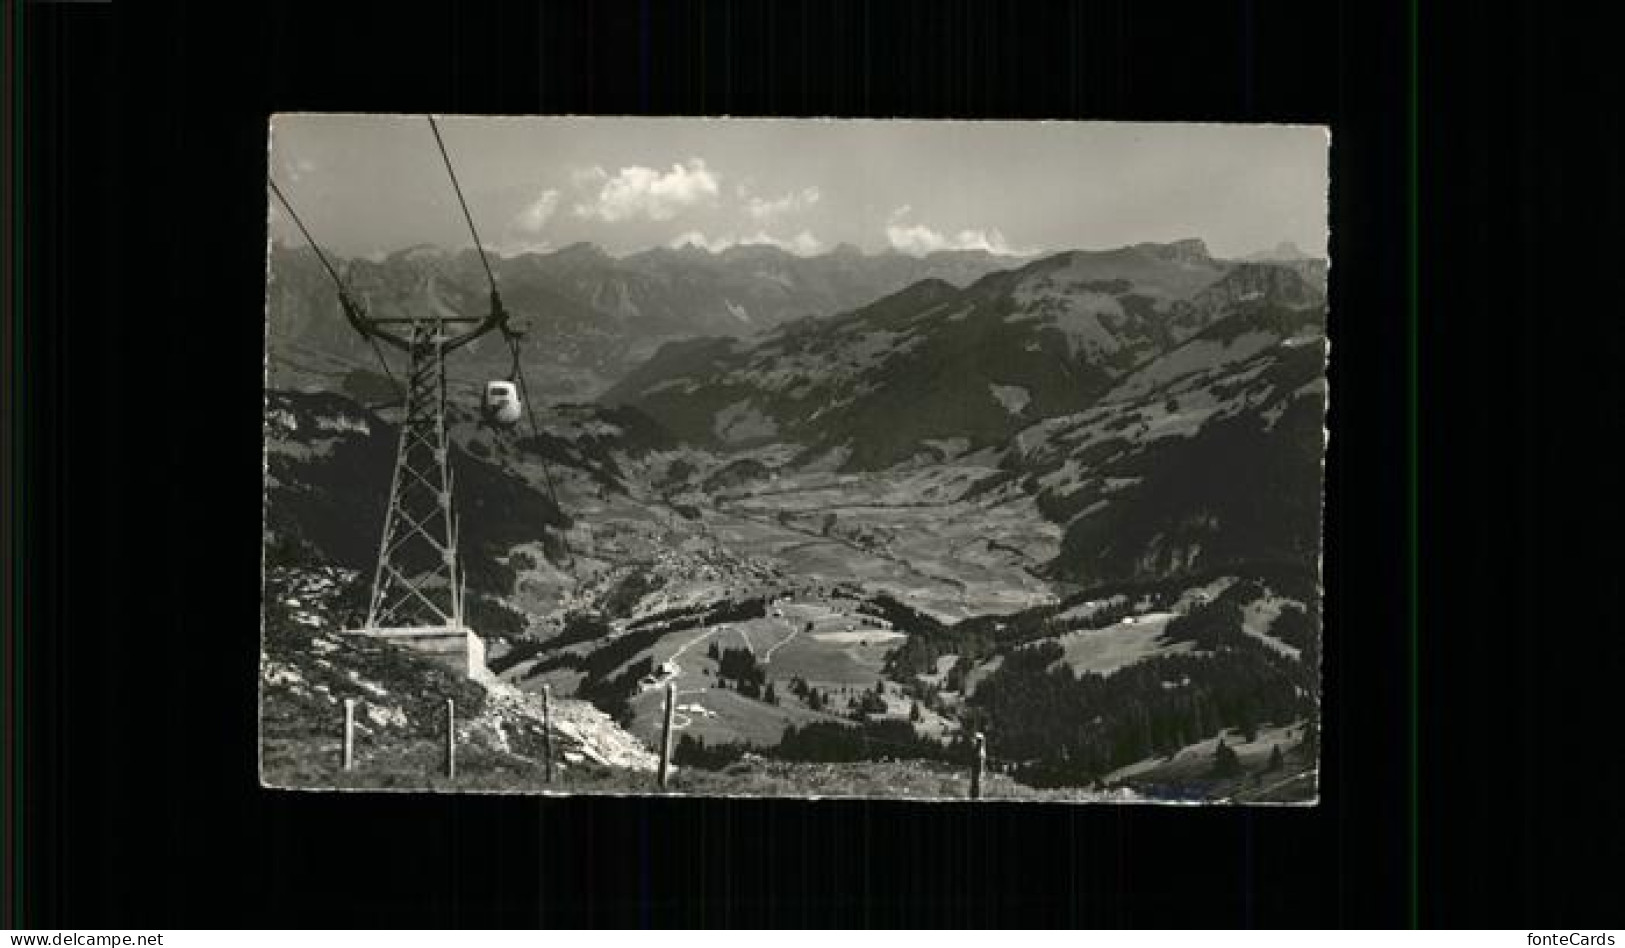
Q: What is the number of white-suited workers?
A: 0